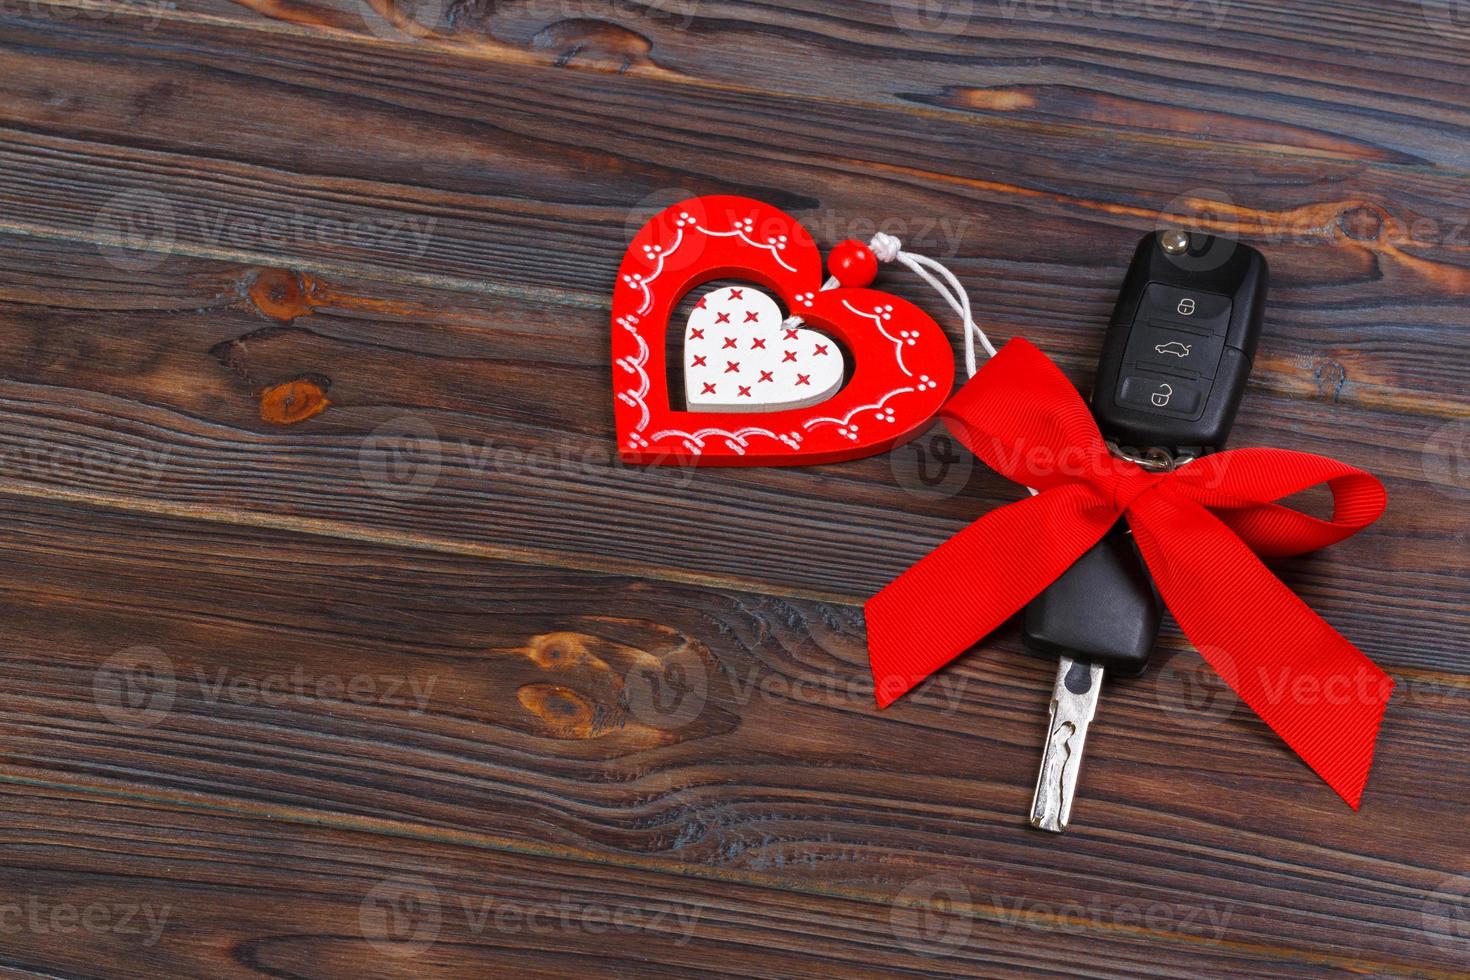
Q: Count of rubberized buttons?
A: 3